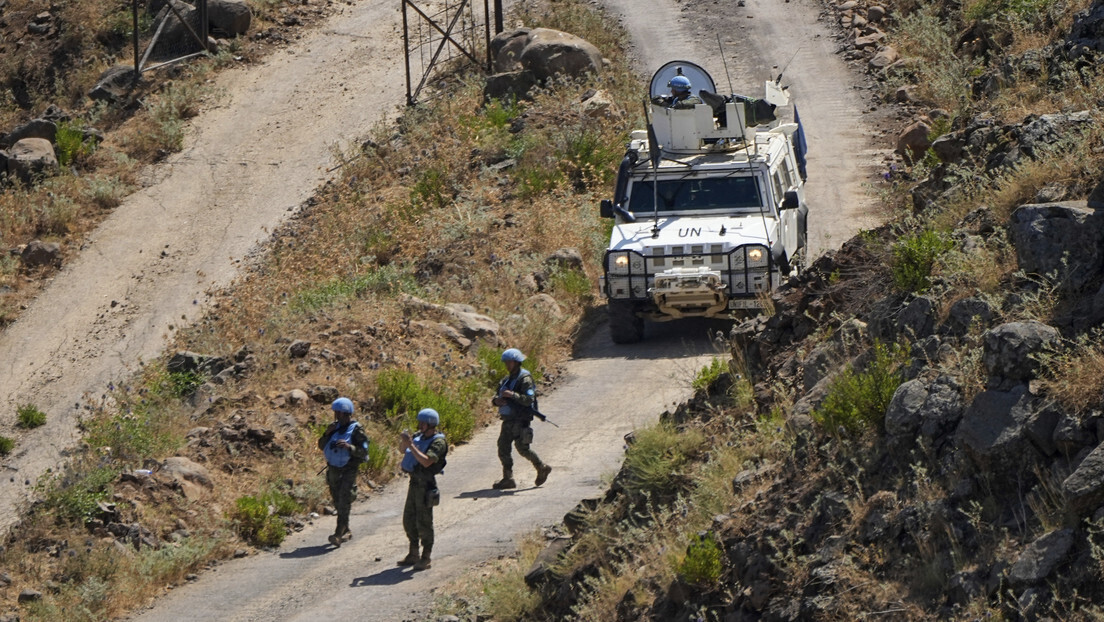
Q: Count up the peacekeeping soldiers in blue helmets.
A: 4